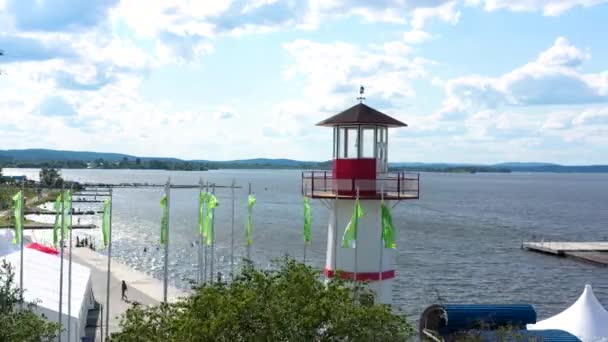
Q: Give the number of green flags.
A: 11